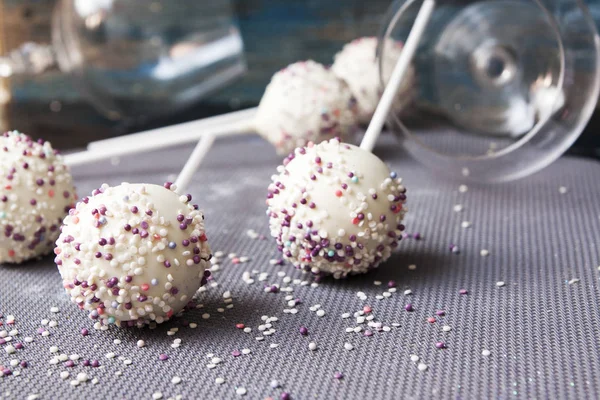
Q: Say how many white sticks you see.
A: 4